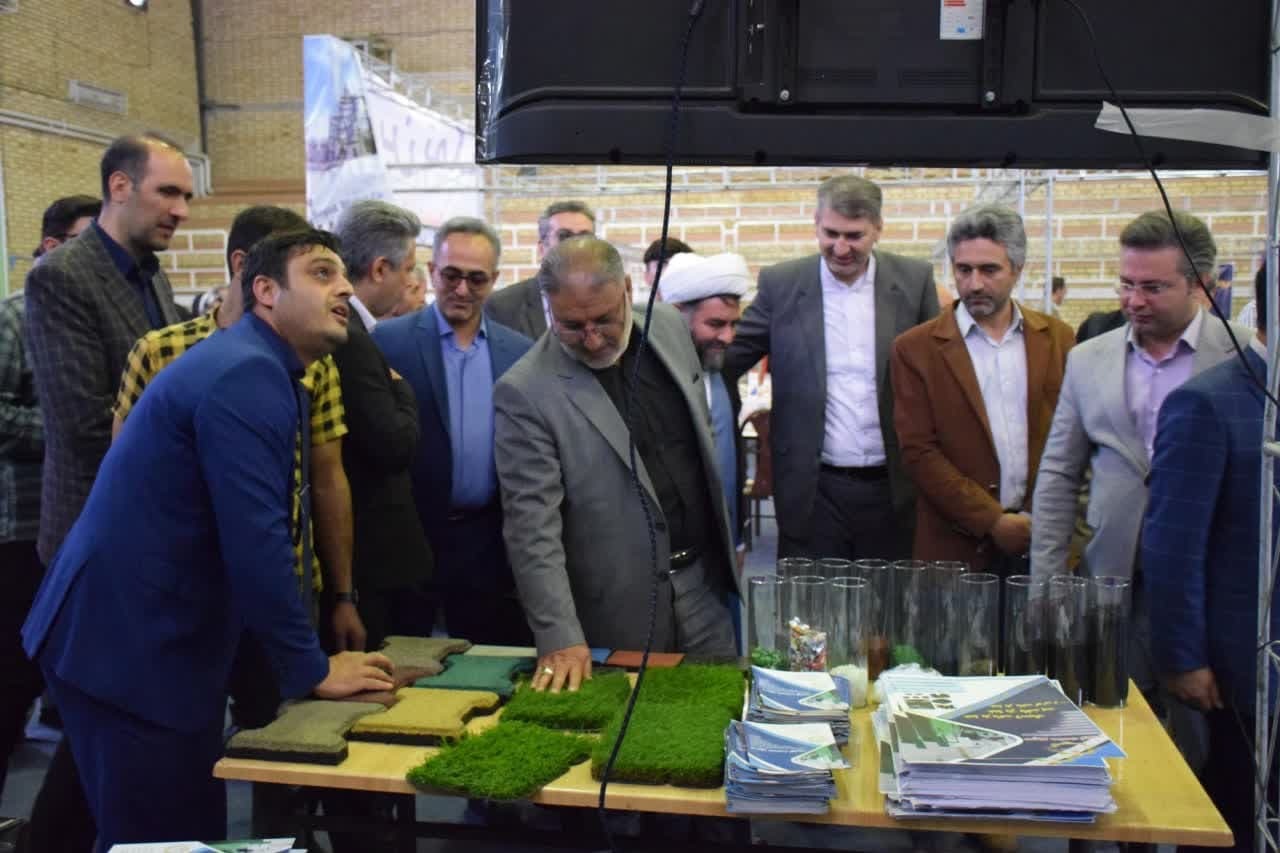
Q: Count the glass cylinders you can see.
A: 12